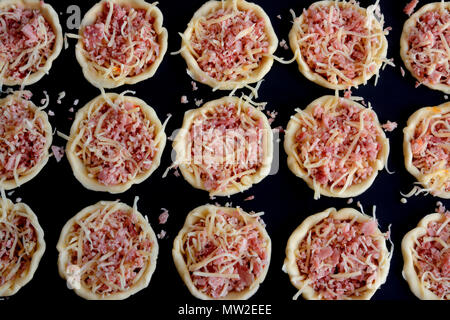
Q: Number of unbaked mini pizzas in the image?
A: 15